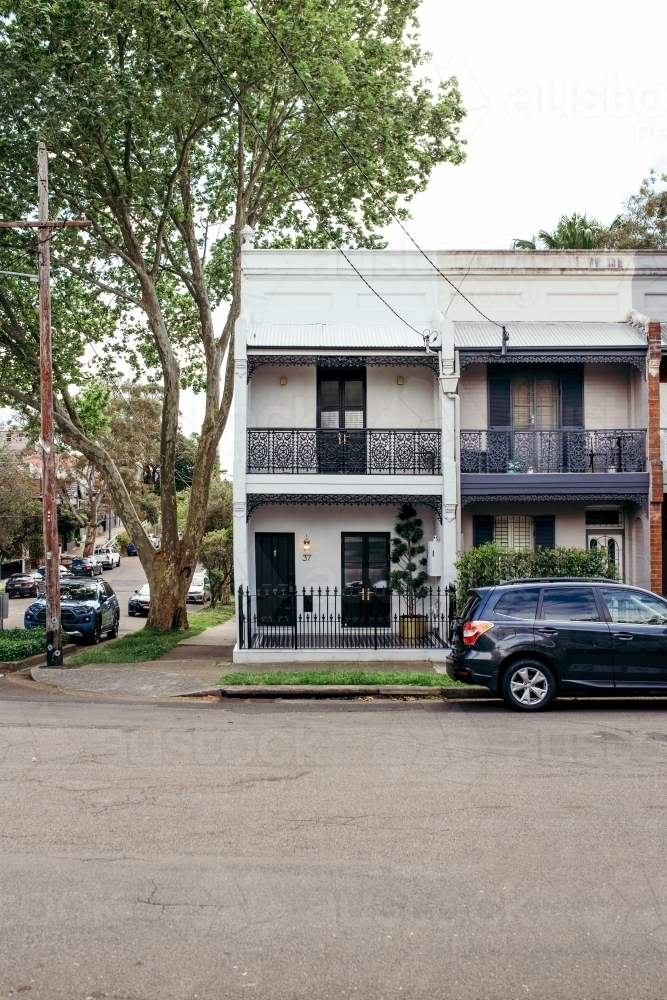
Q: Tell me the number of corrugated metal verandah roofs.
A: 2